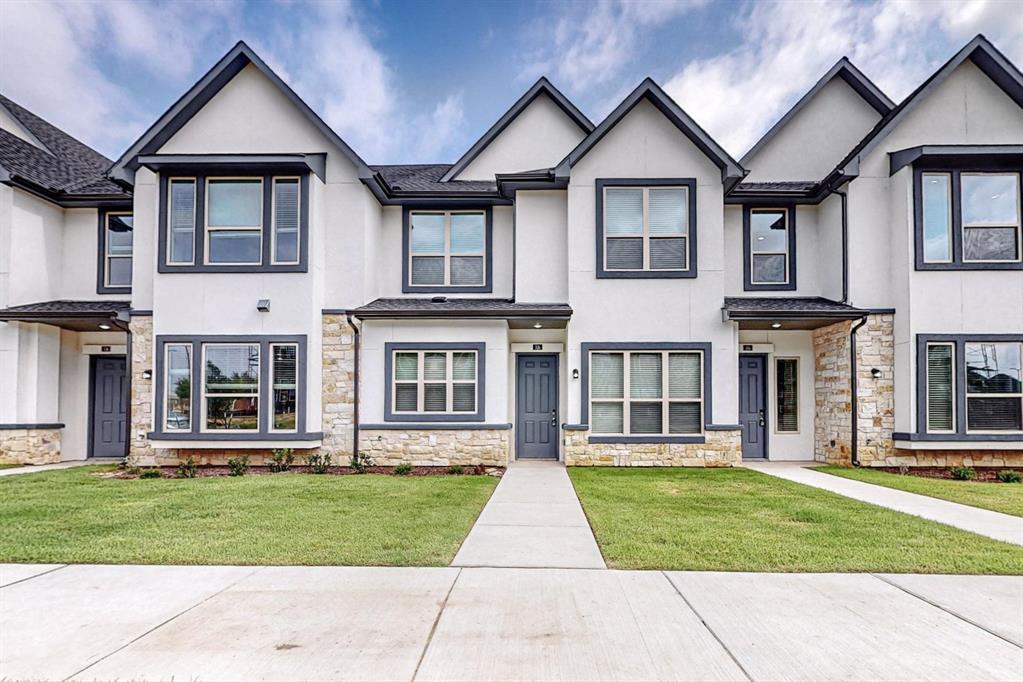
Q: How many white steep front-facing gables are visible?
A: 5